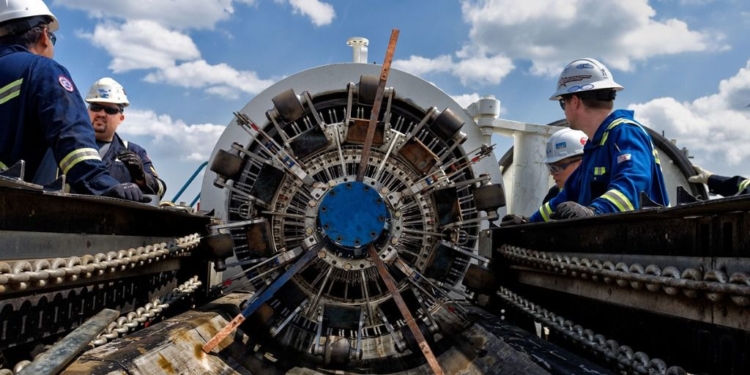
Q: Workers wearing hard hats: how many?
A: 4